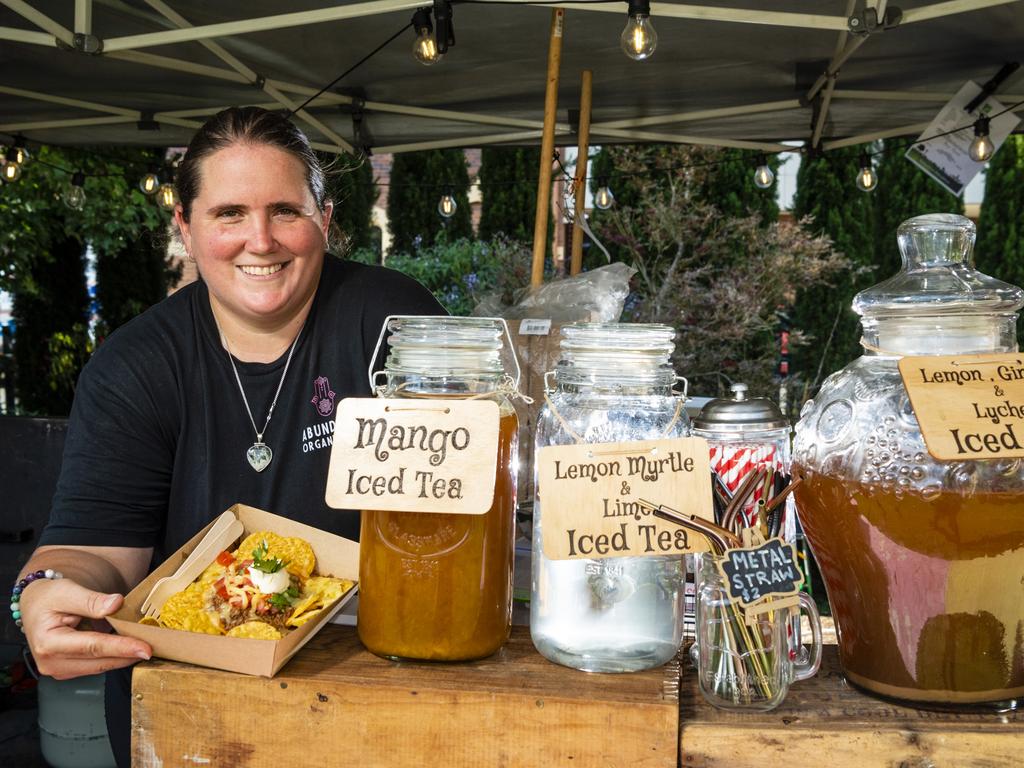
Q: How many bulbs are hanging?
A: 12